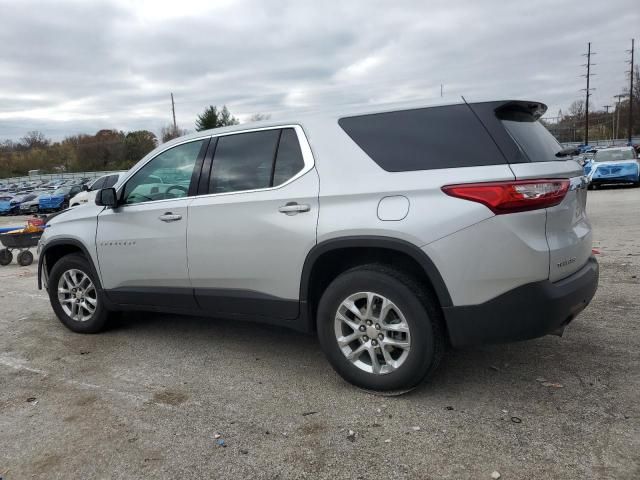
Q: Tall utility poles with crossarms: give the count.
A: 2